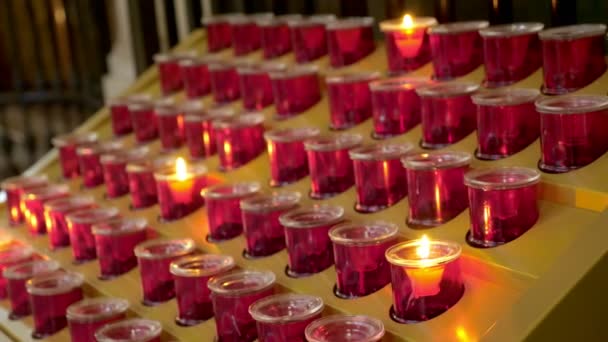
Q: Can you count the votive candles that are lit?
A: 3